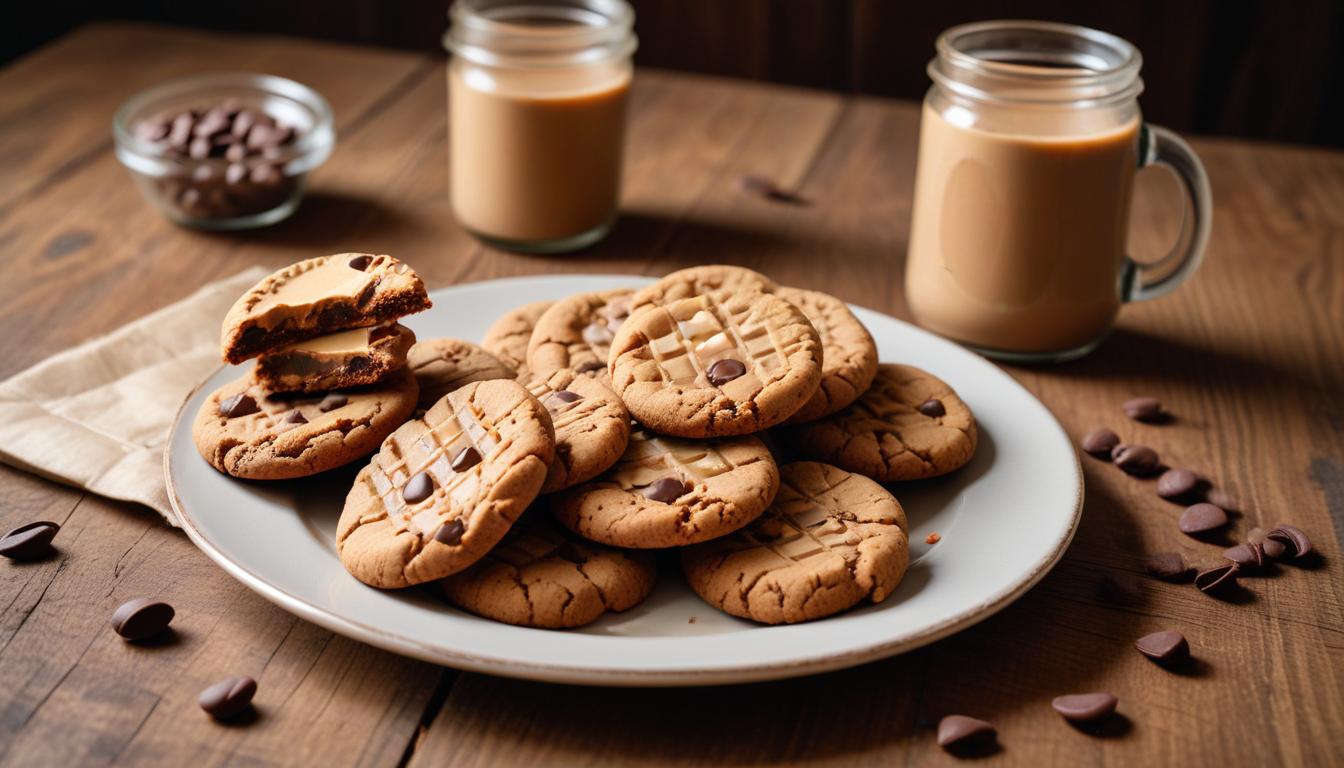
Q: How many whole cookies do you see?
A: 13